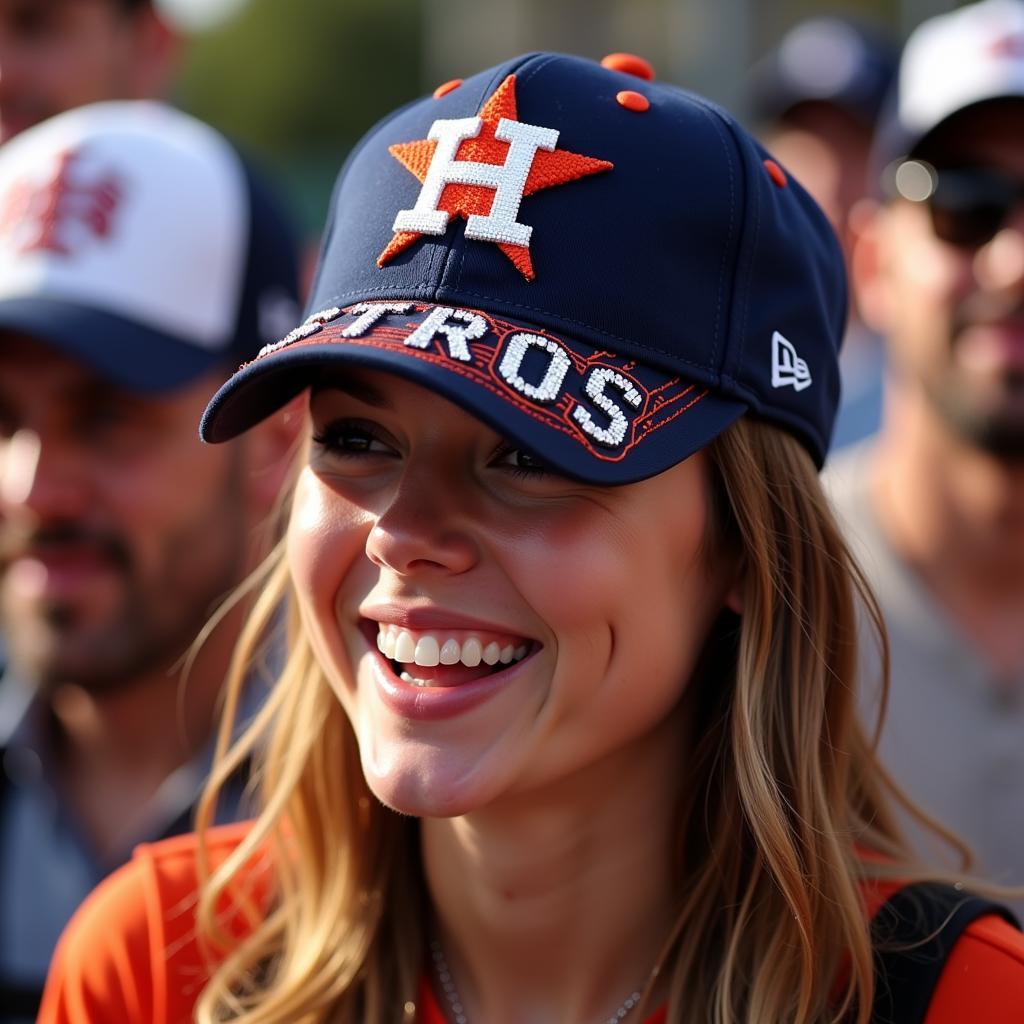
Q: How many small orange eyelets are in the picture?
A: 3